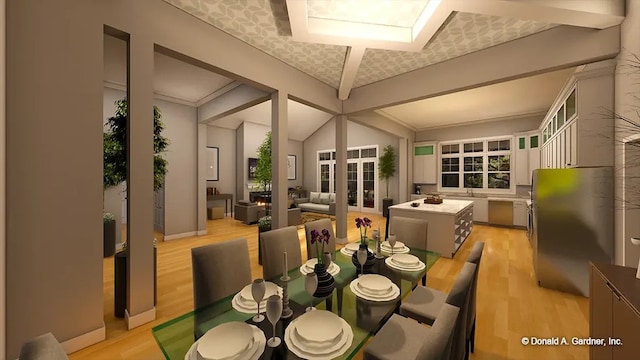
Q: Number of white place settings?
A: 8